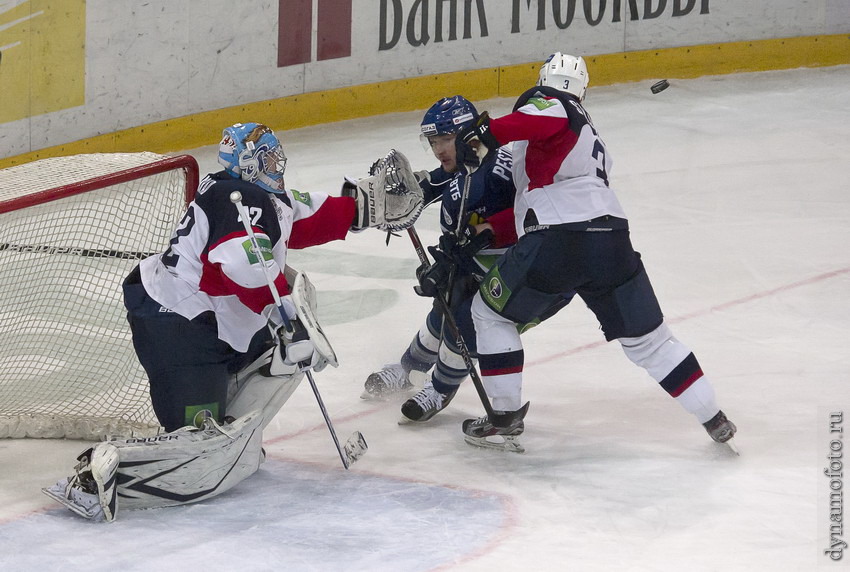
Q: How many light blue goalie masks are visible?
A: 1